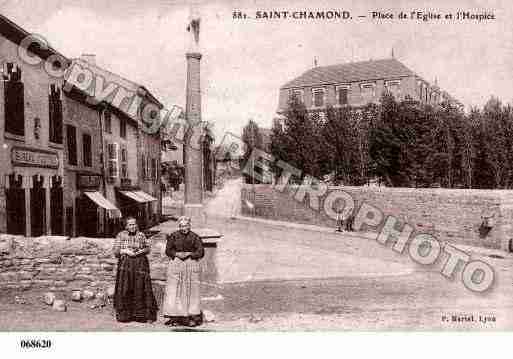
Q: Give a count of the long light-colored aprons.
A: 1